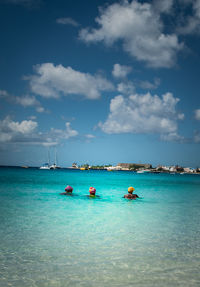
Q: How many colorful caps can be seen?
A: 3